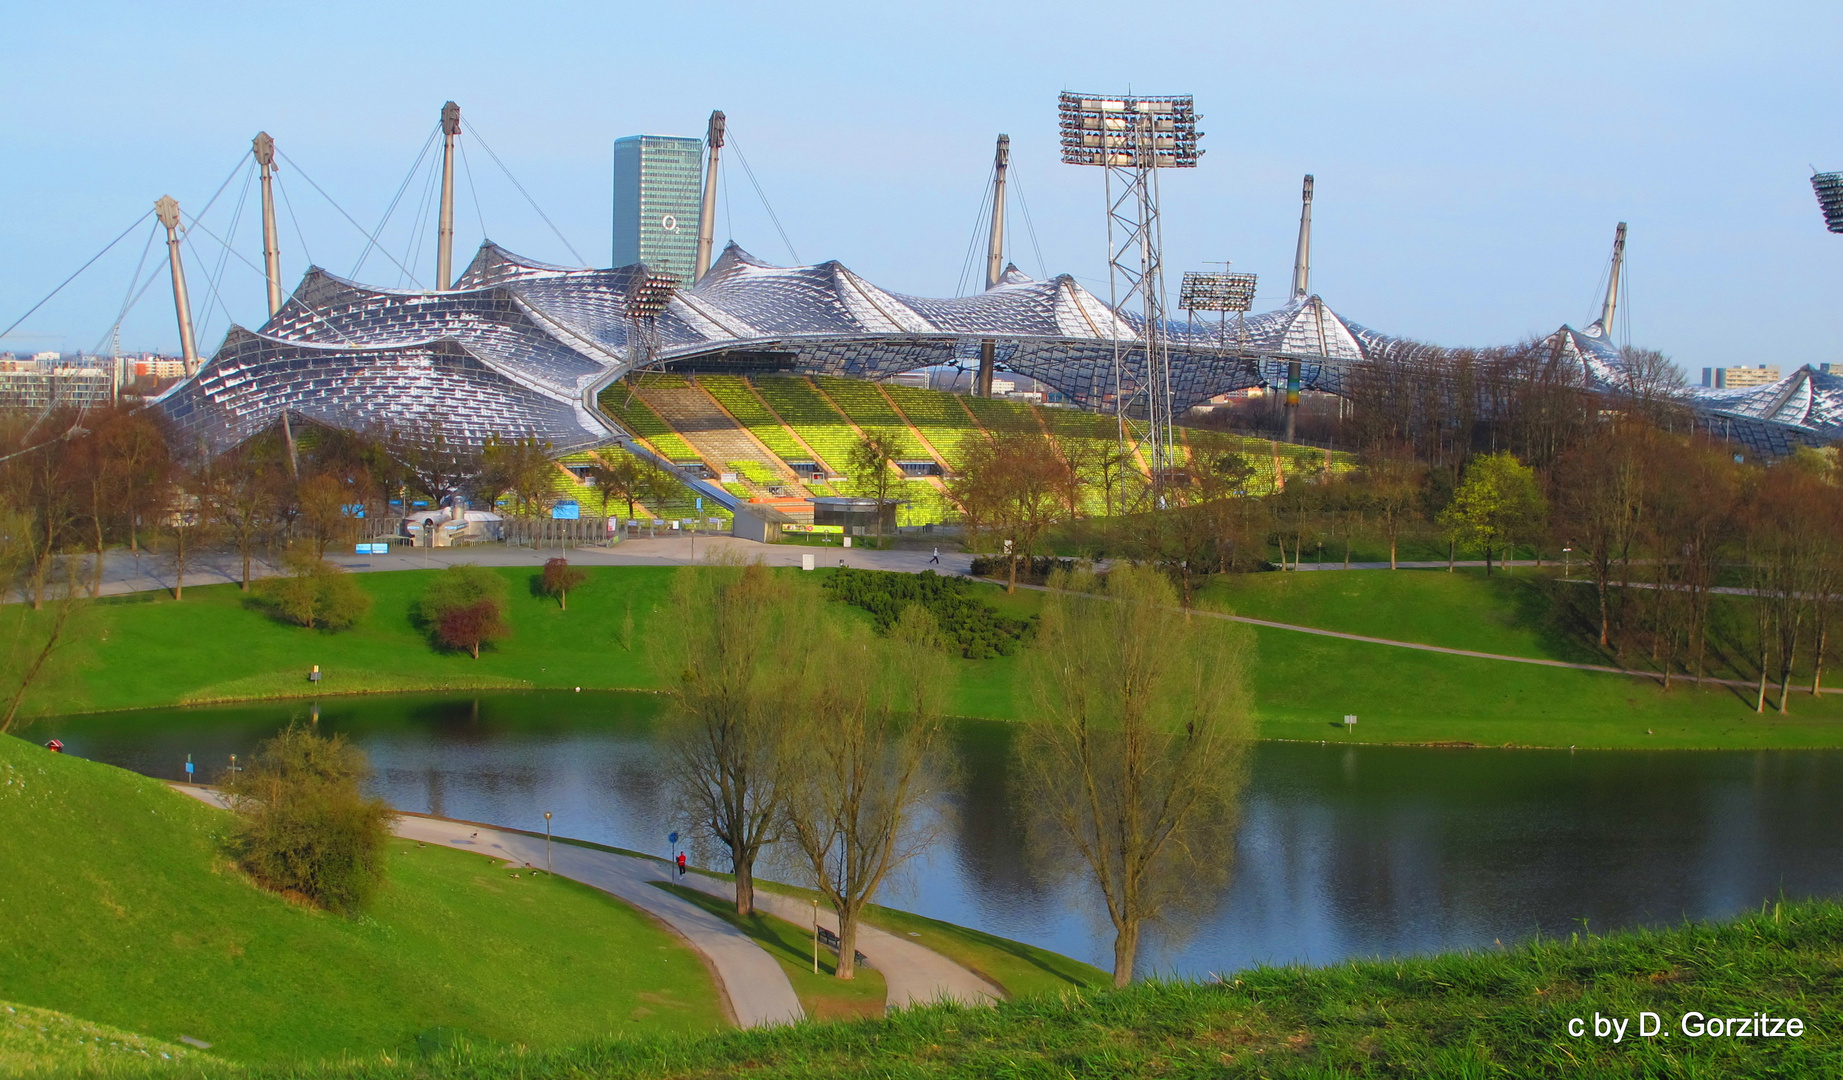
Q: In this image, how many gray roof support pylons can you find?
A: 7